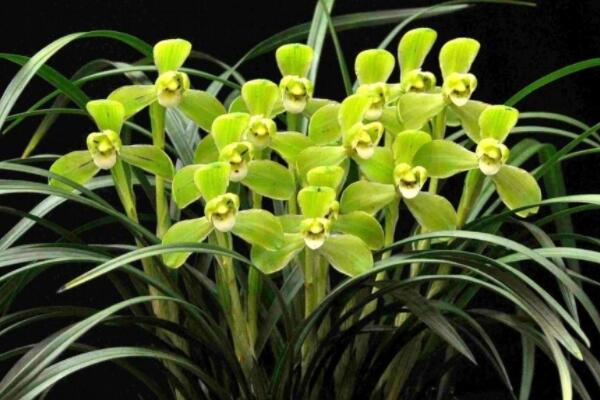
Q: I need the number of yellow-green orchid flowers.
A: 14